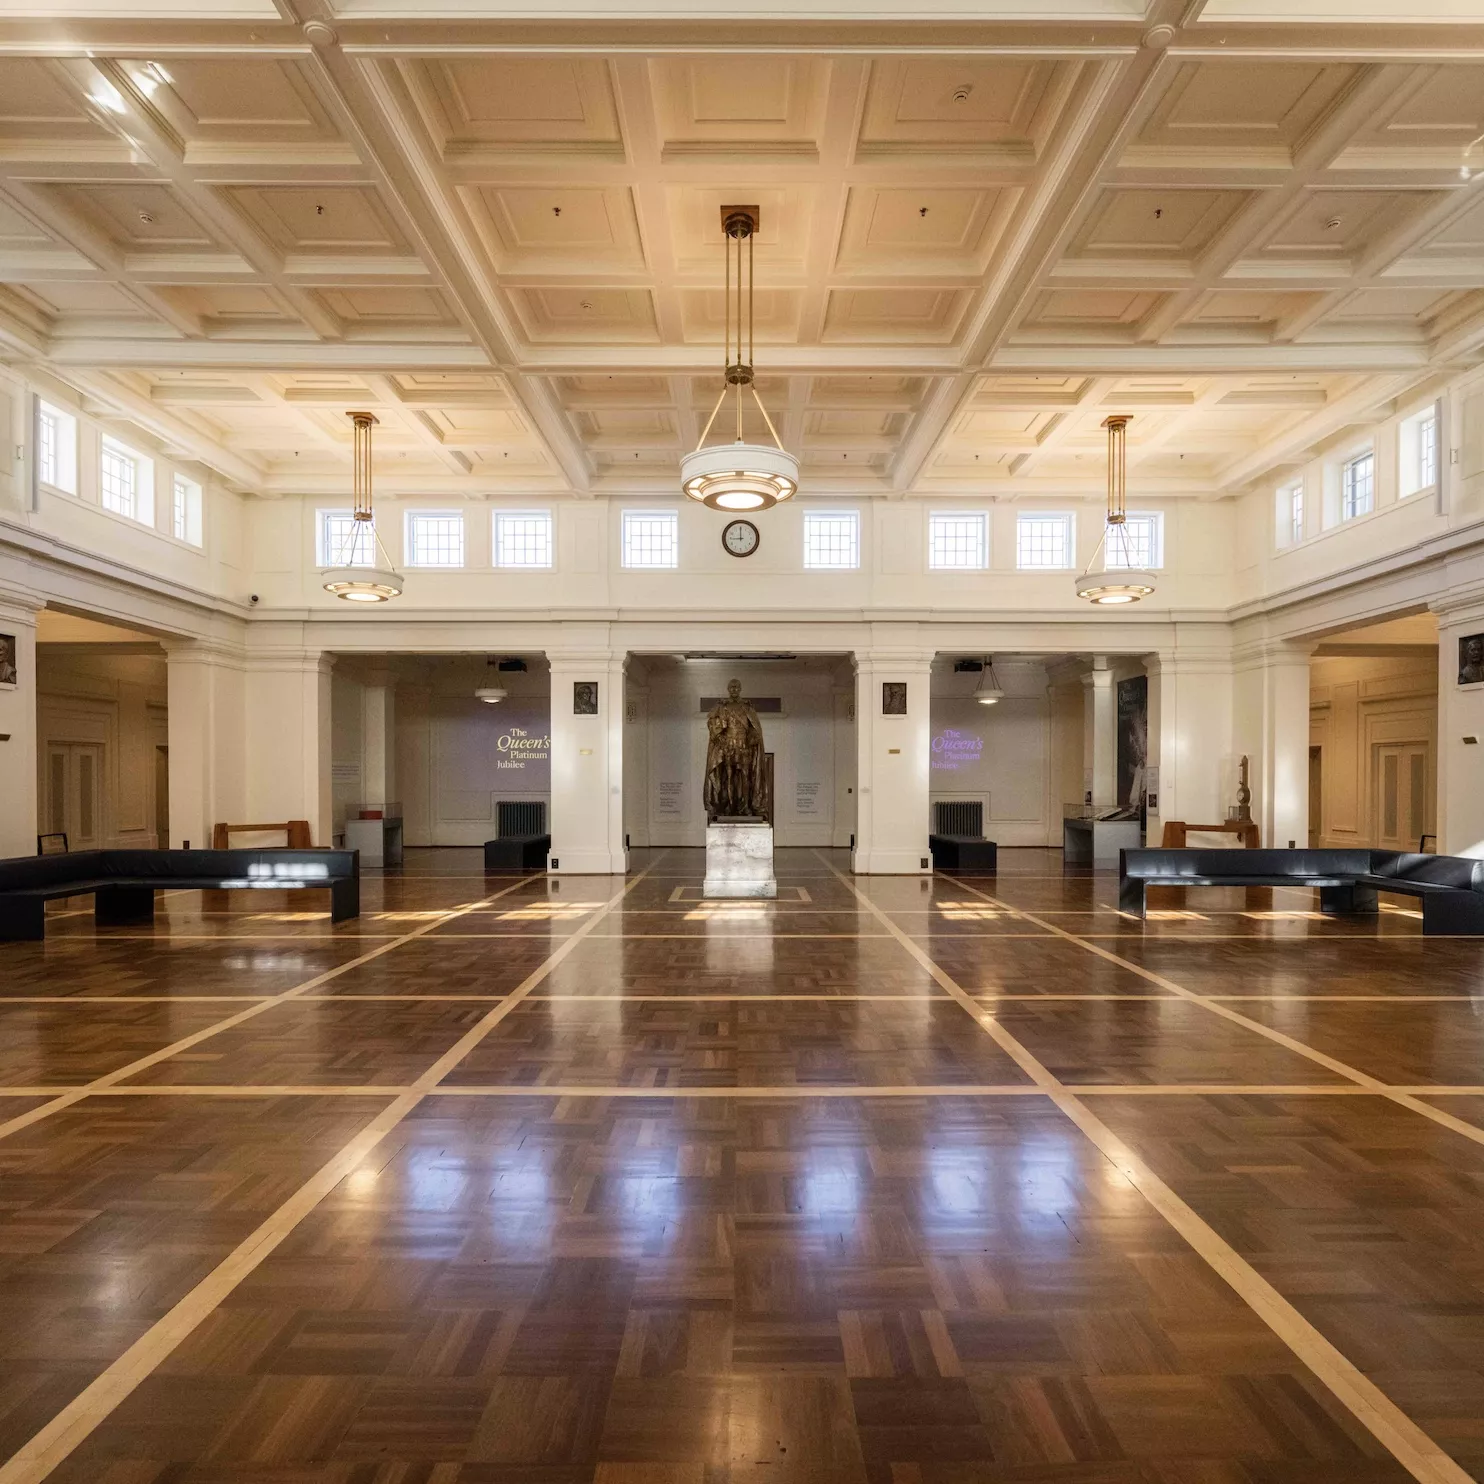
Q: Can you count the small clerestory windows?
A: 14